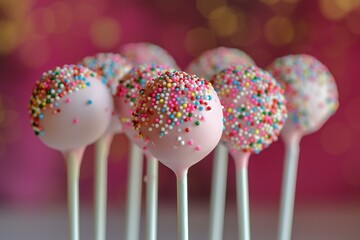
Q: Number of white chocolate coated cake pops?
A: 8